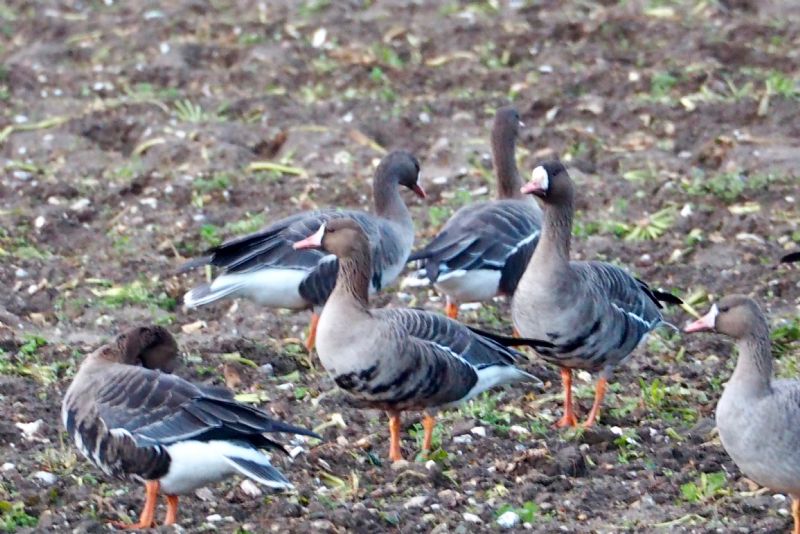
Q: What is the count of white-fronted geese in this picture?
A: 6